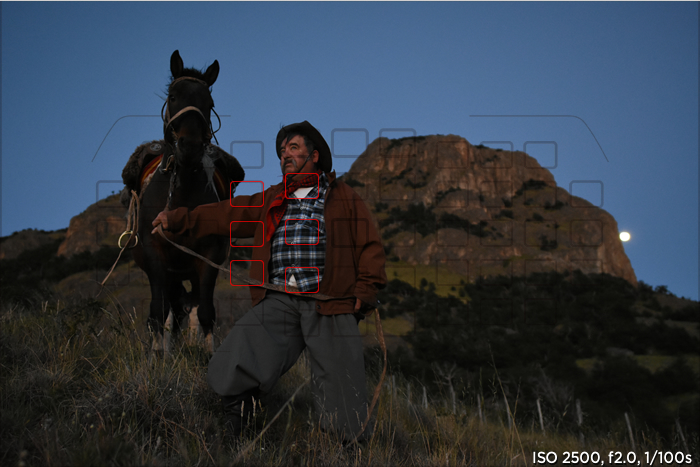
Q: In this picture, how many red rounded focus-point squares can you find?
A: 6